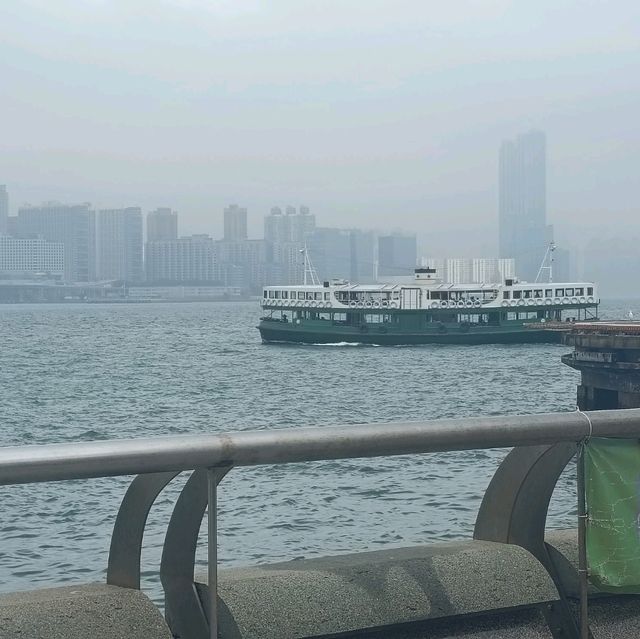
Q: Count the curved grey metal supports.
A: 4